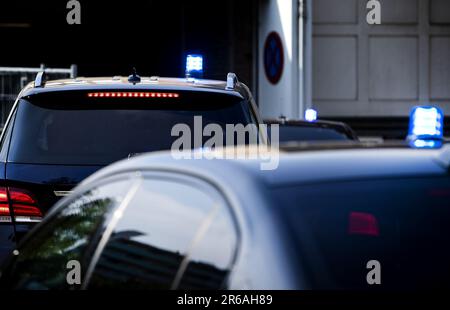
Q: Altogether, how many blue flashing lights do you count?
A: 3